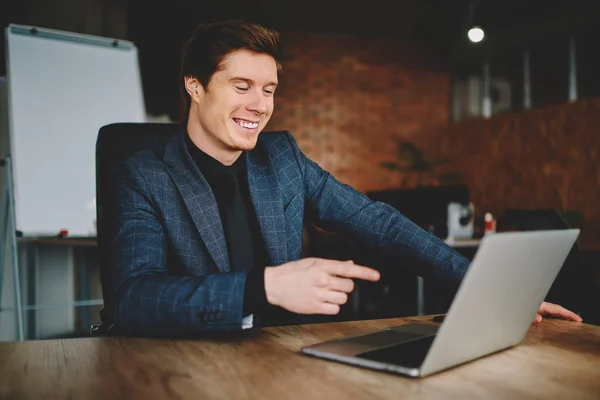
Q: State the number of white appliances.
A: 1